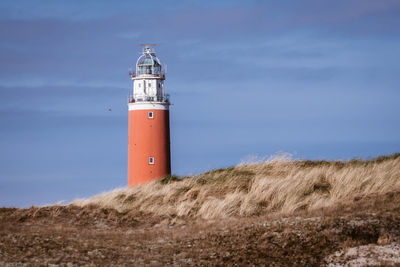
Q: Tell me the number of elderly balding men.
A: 0